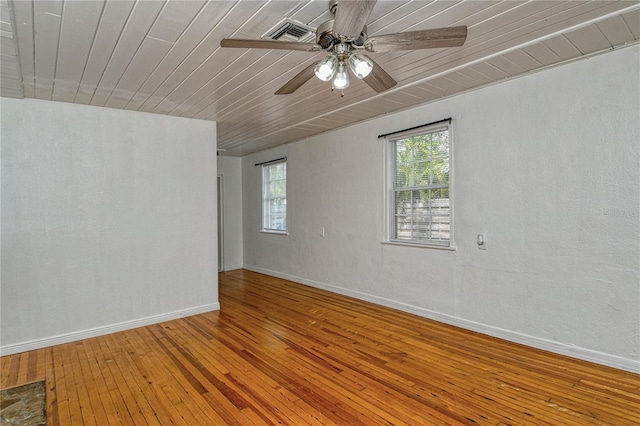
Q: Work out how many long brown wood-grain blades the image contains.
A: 5